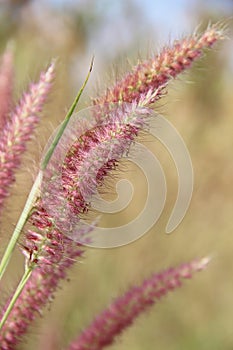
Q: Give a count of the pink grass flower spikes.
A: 6